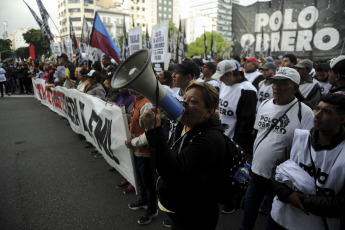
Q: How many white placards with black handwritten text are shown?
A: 2